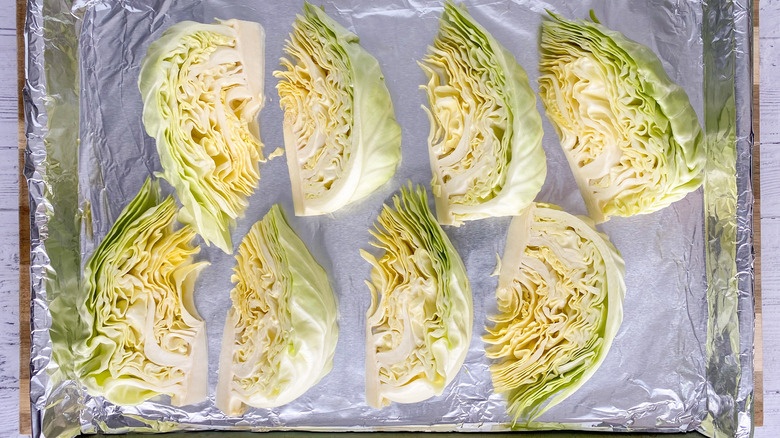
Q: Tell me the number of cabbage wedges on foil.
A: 8